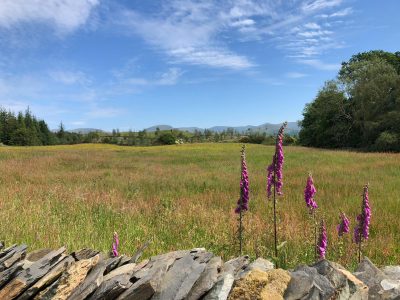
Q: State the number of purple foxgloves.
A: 7